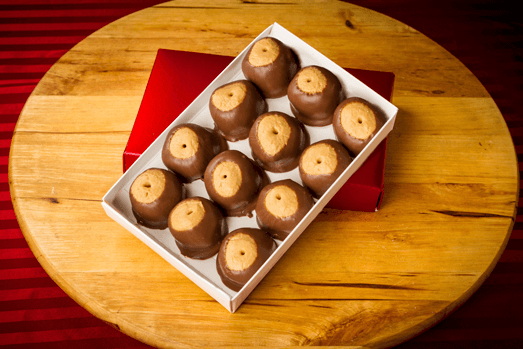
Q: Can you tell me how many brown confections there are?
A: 12